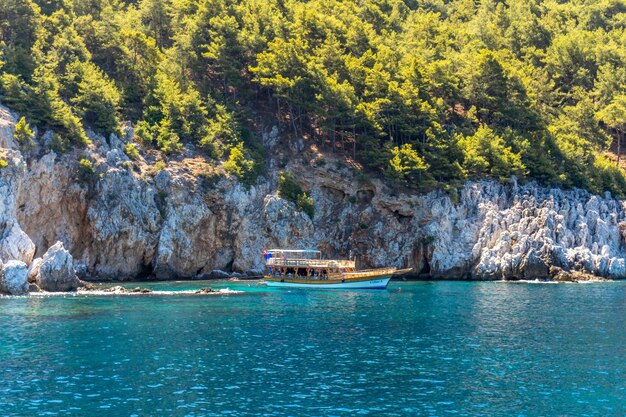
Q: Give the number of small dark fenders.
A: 2